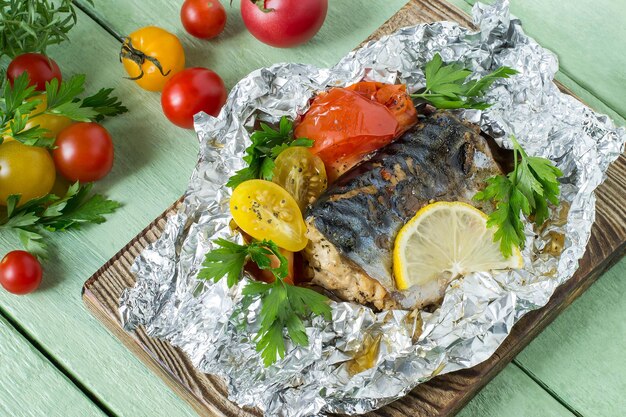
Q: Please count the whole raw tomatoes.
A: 9